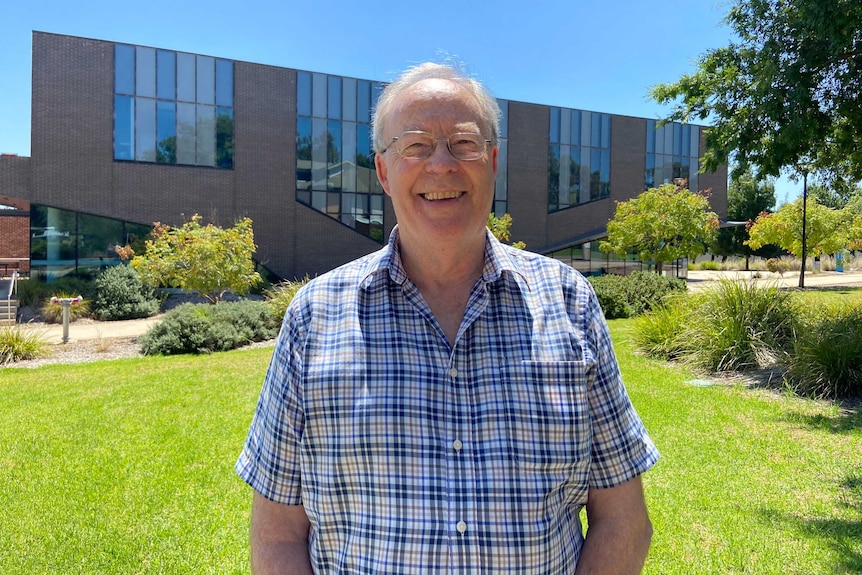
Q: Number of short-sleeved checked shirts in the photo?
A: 1